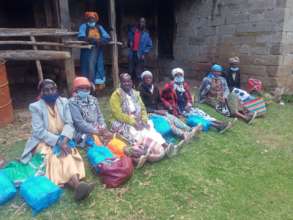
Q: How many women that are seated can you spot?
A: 7